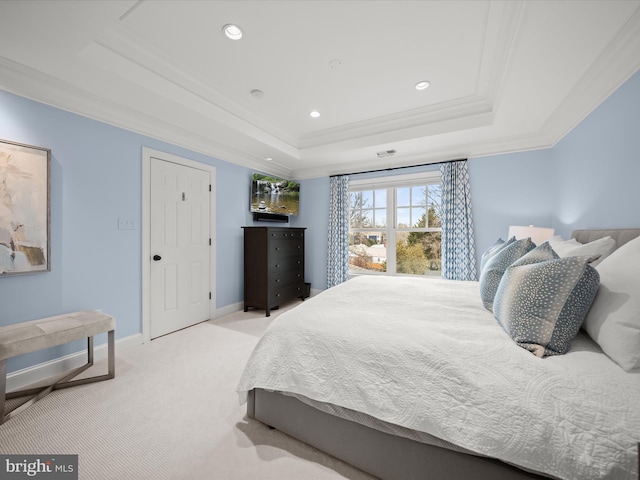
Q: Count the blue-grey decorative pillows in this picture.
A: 3